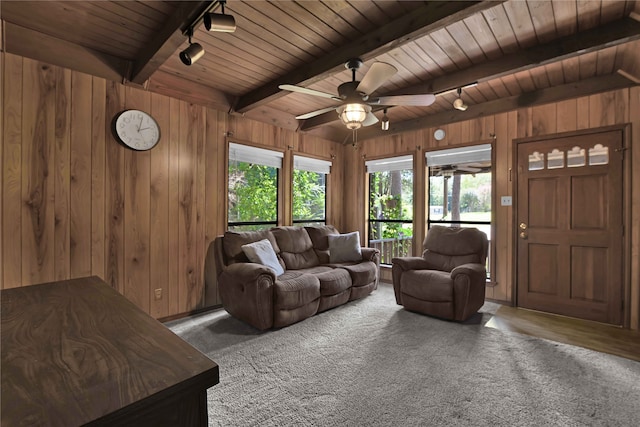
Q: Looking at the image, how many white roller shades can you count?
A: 4